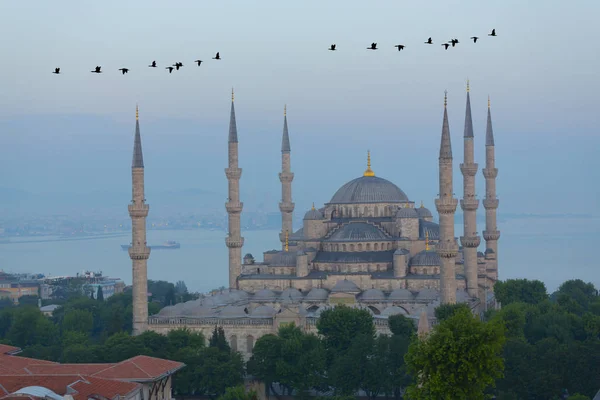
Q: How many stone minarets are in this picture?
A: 6